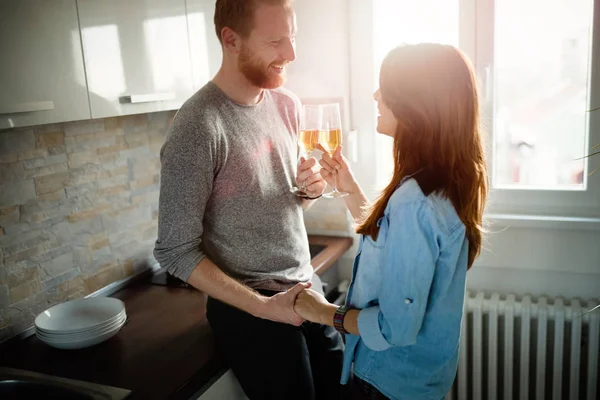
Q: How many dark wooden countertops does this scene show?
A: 1